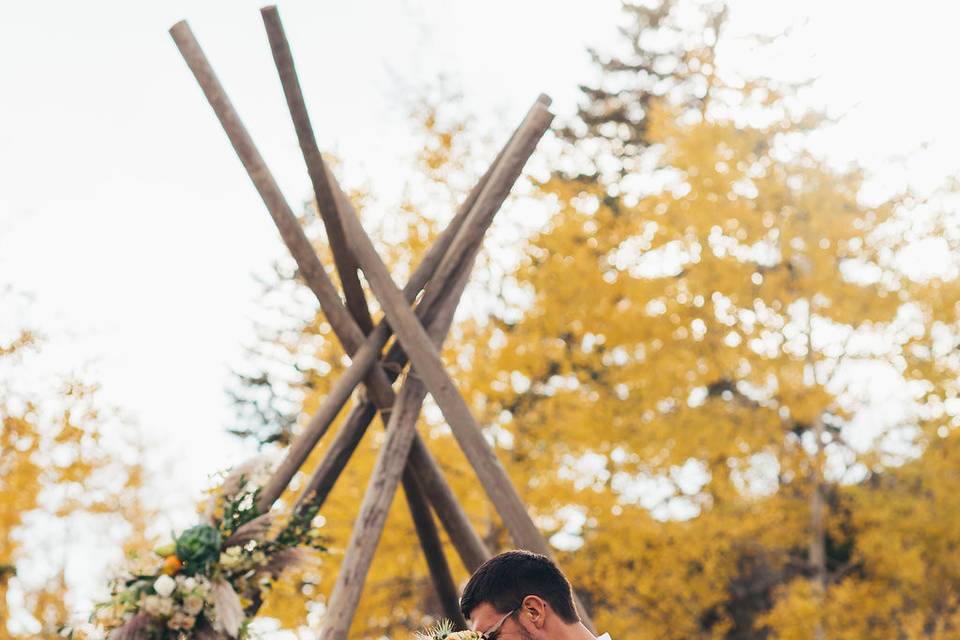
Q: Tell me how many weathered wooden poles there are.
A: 6